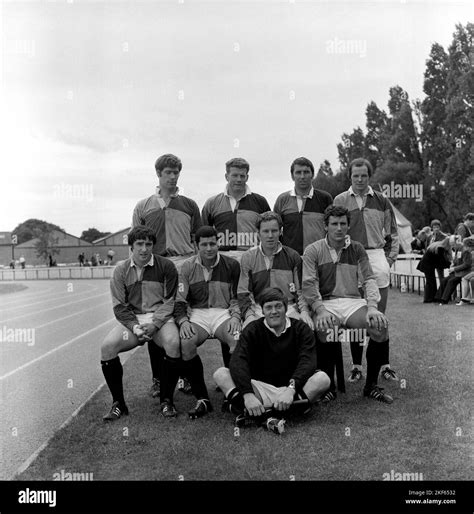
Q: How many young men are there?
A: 9